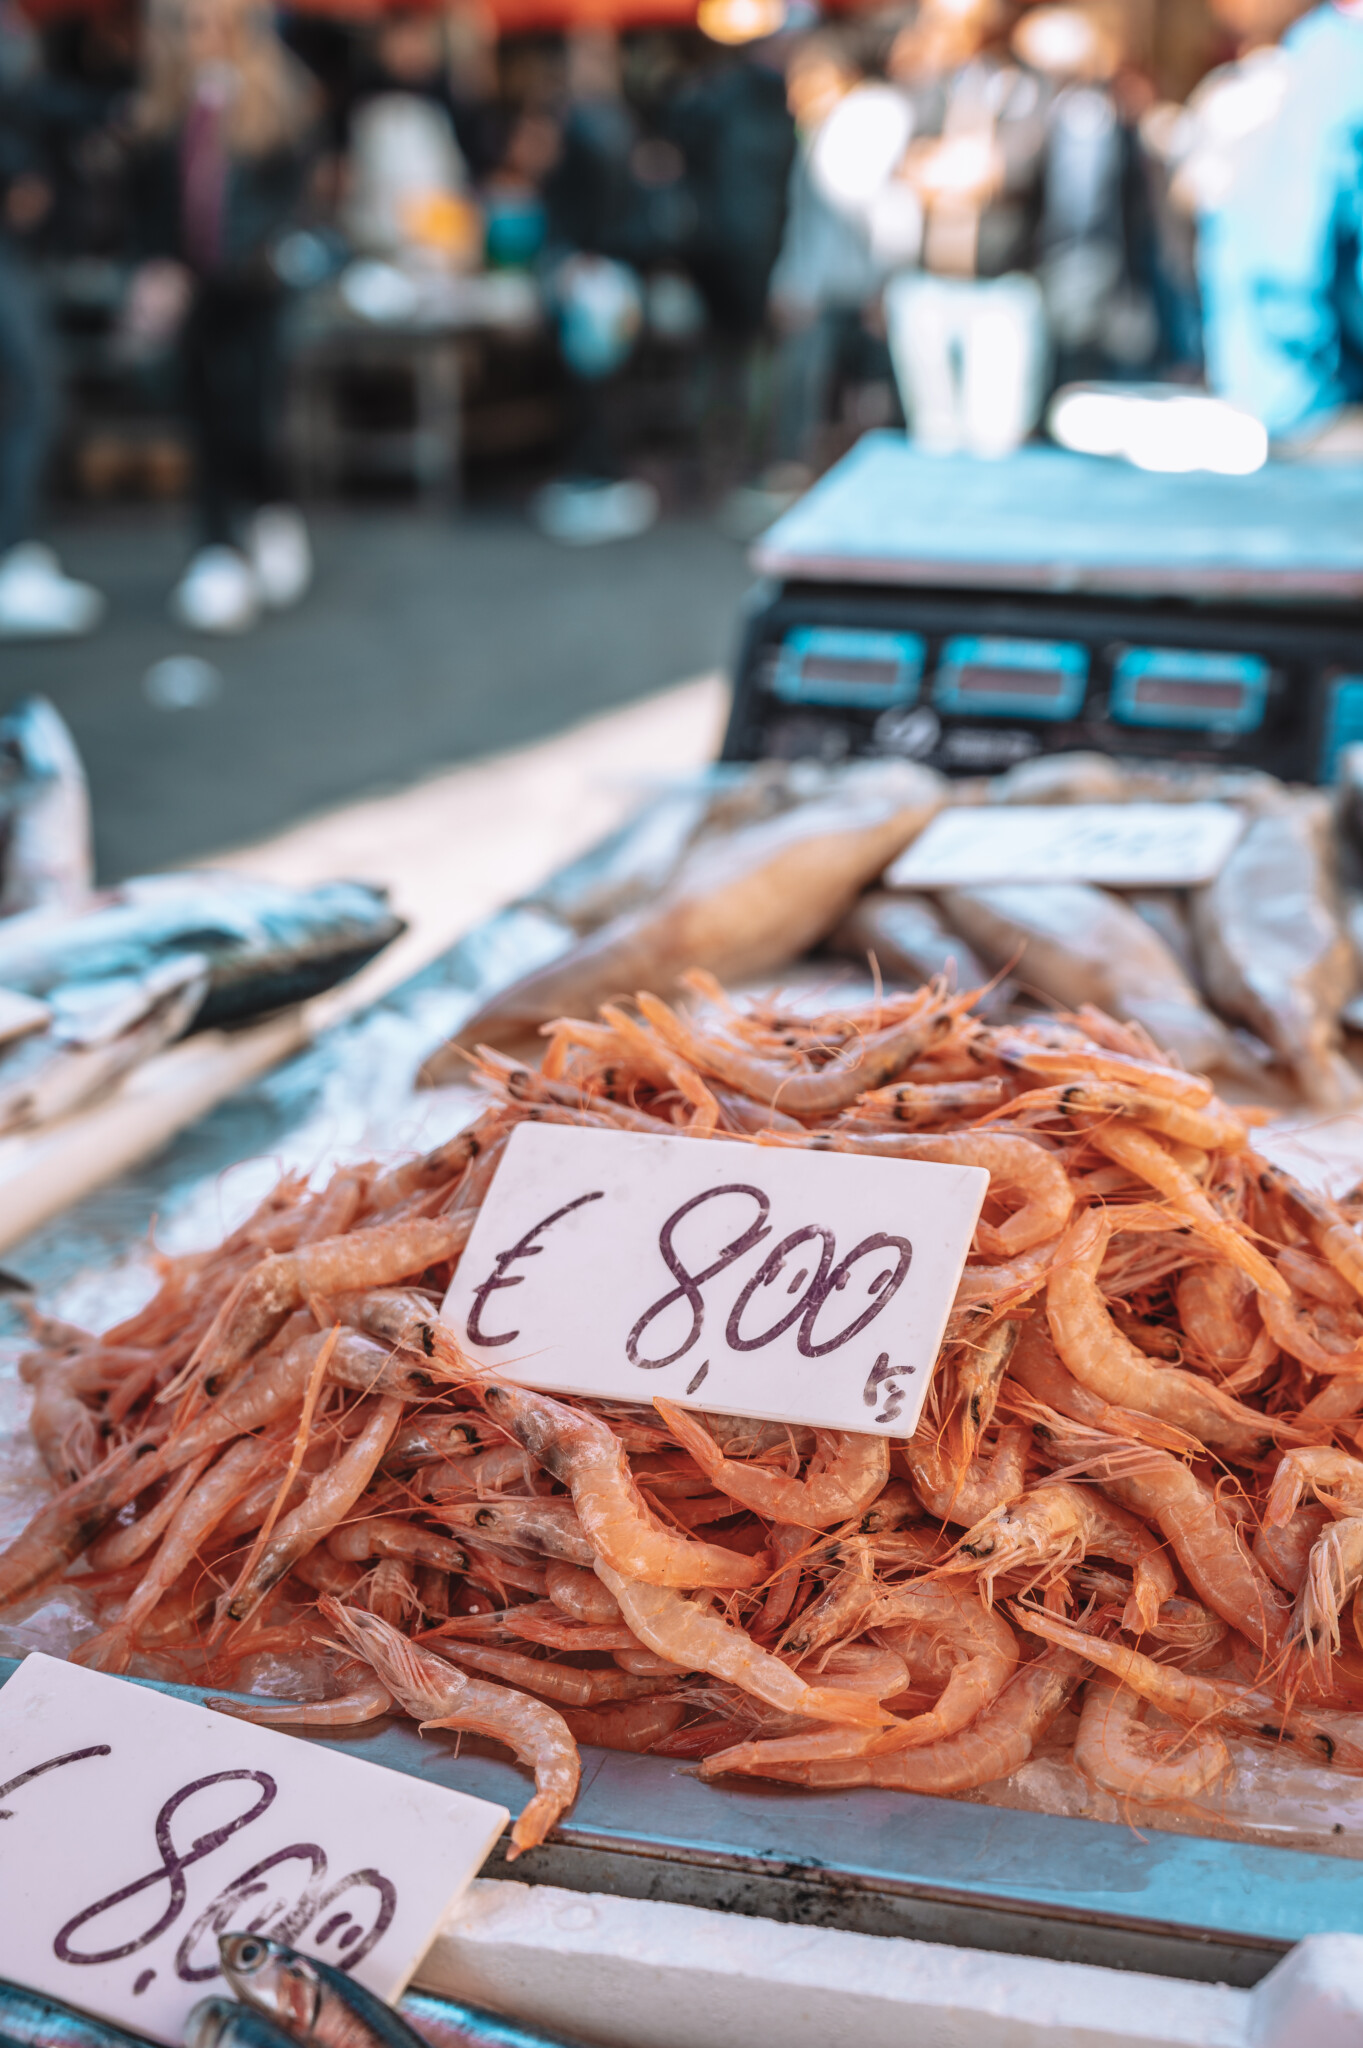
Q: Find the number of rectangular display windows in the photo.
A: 3